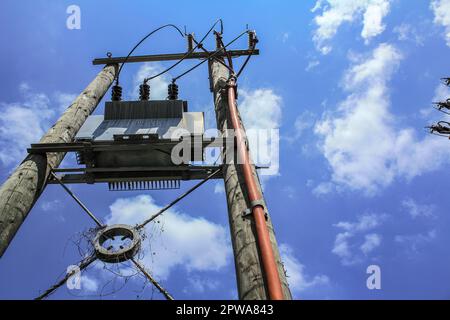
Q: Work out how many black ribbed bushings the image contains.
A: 3